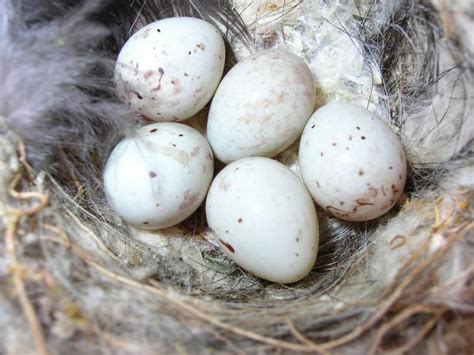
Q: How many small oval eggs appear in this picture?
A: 5